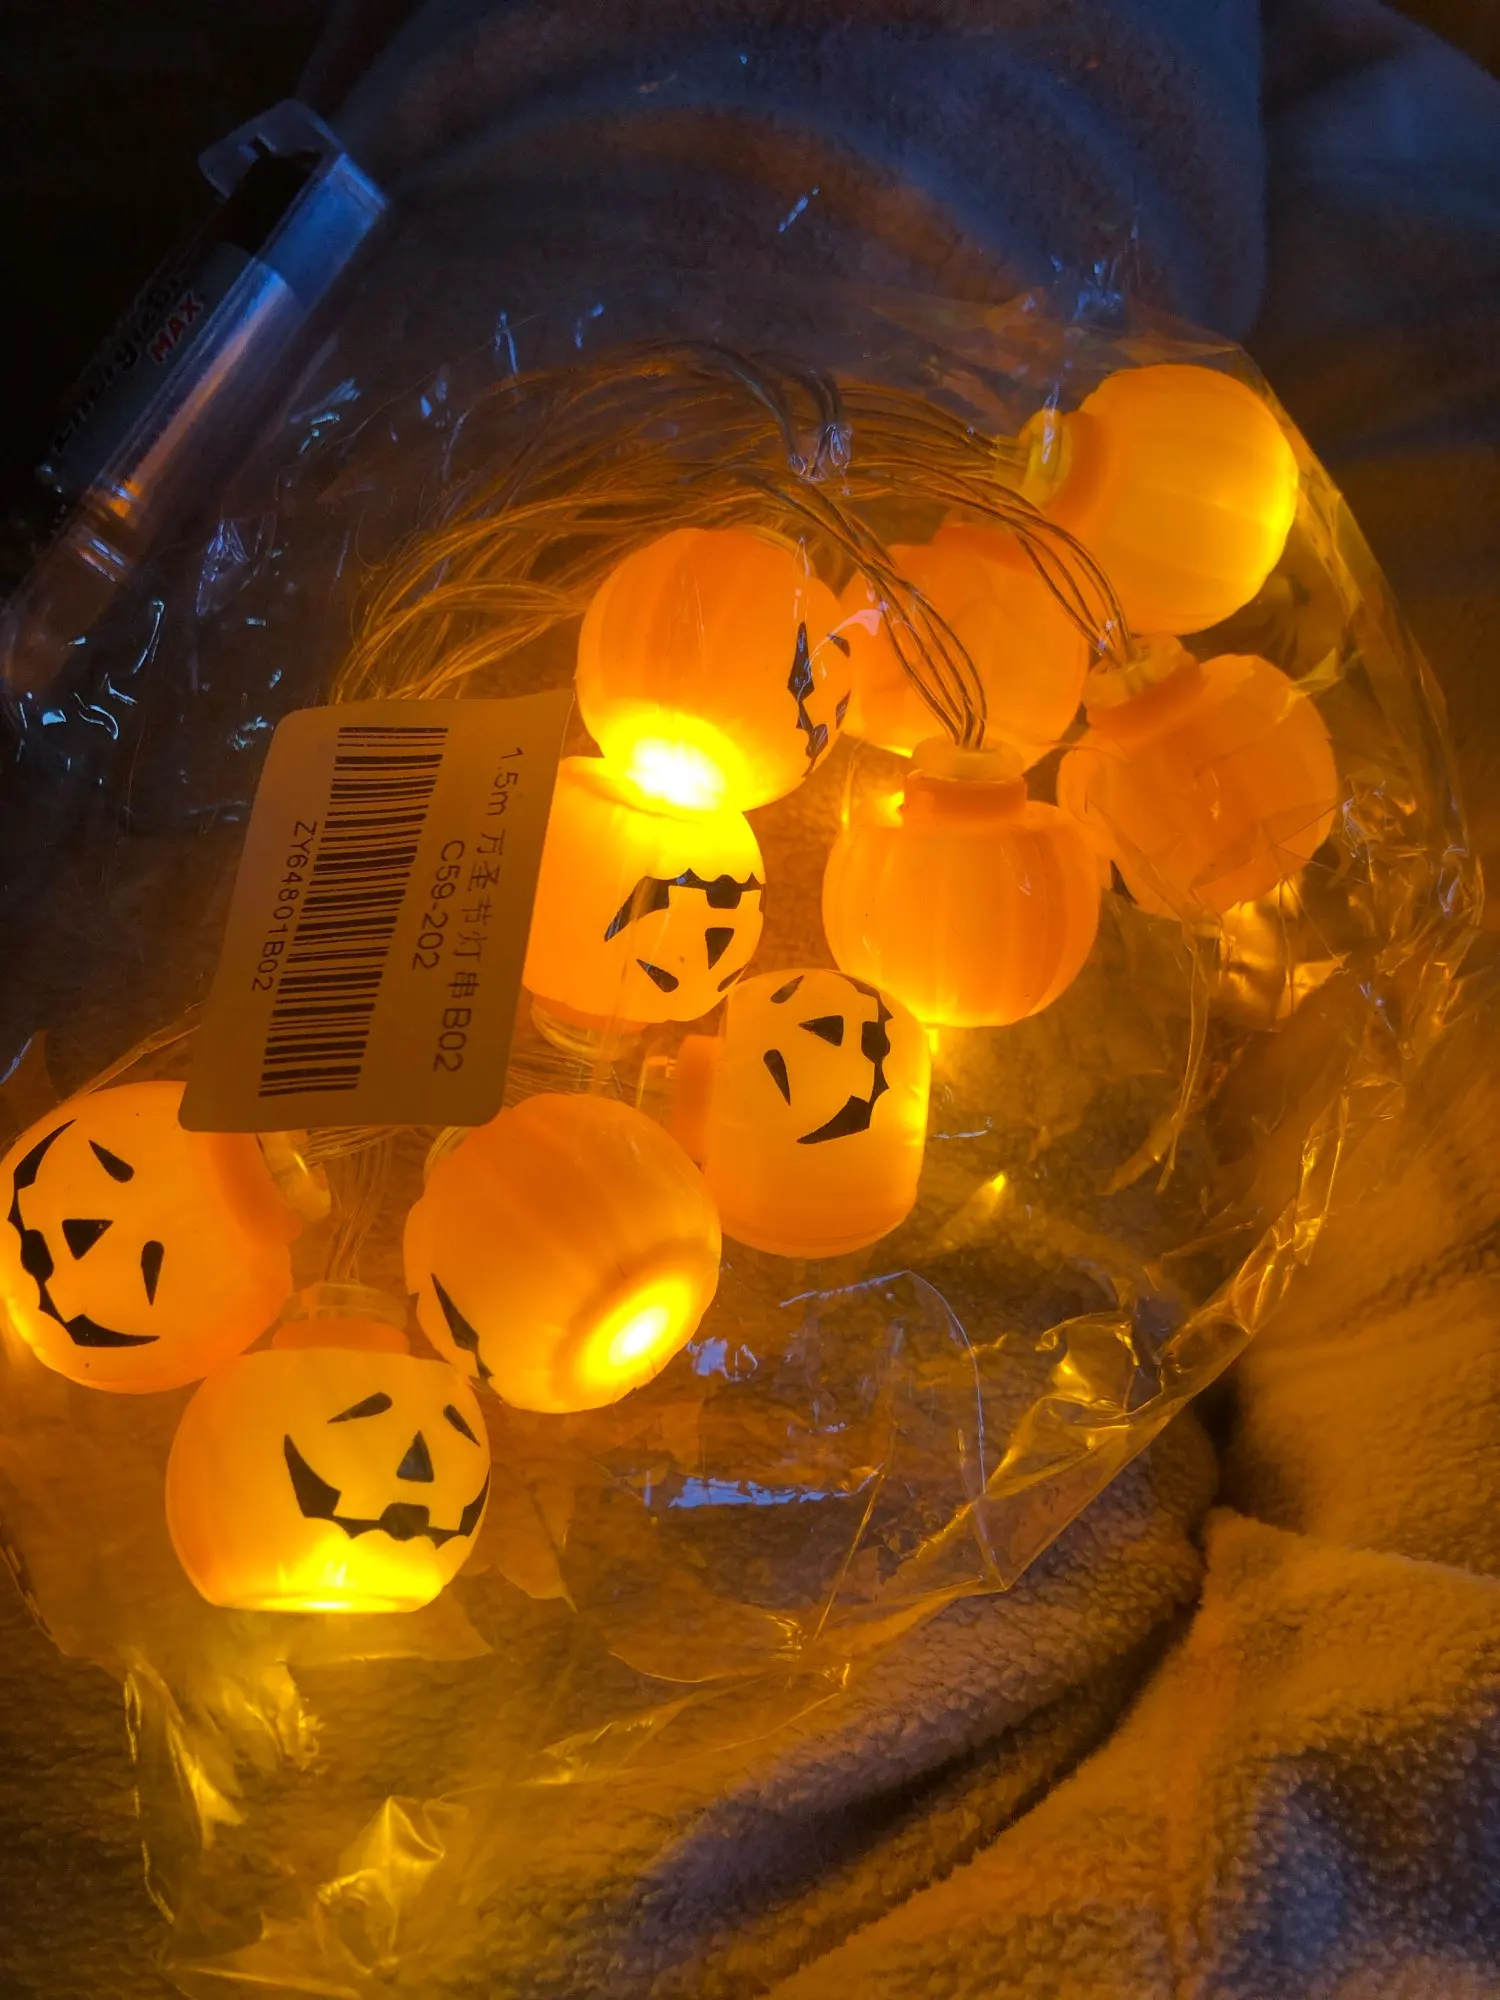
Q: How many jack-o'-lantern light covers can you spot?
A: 10